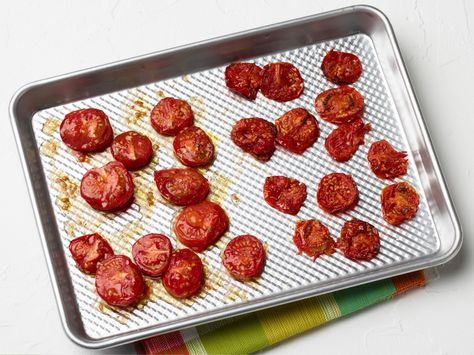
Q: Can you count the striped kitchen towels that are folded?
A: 1